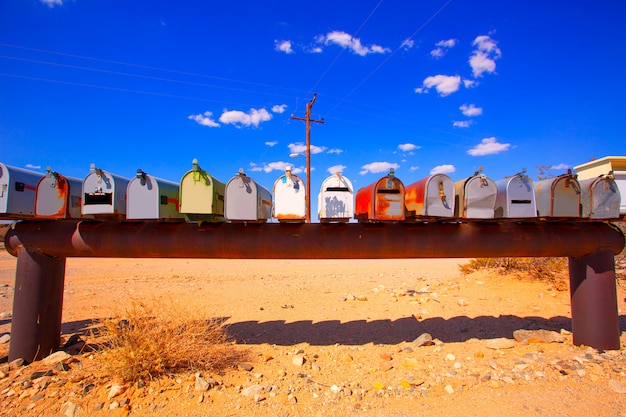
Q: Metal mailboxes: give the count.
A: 14